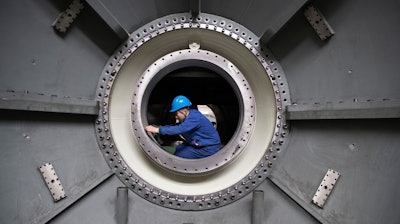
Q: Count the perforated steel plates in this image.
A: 4